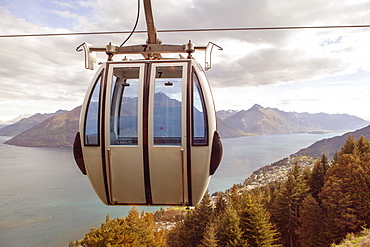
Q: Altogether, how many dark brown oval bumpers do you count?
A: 2